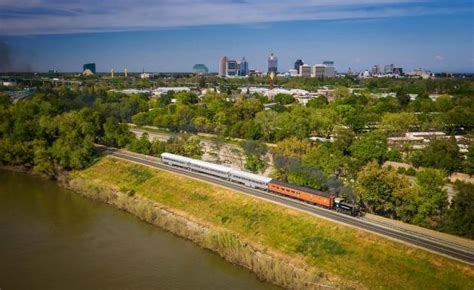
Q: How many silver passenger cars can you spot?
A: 3